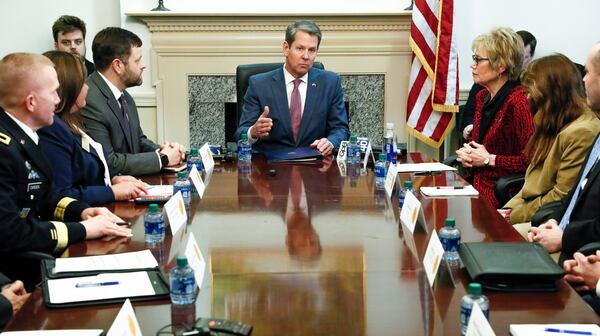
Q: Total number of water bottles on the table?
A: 11